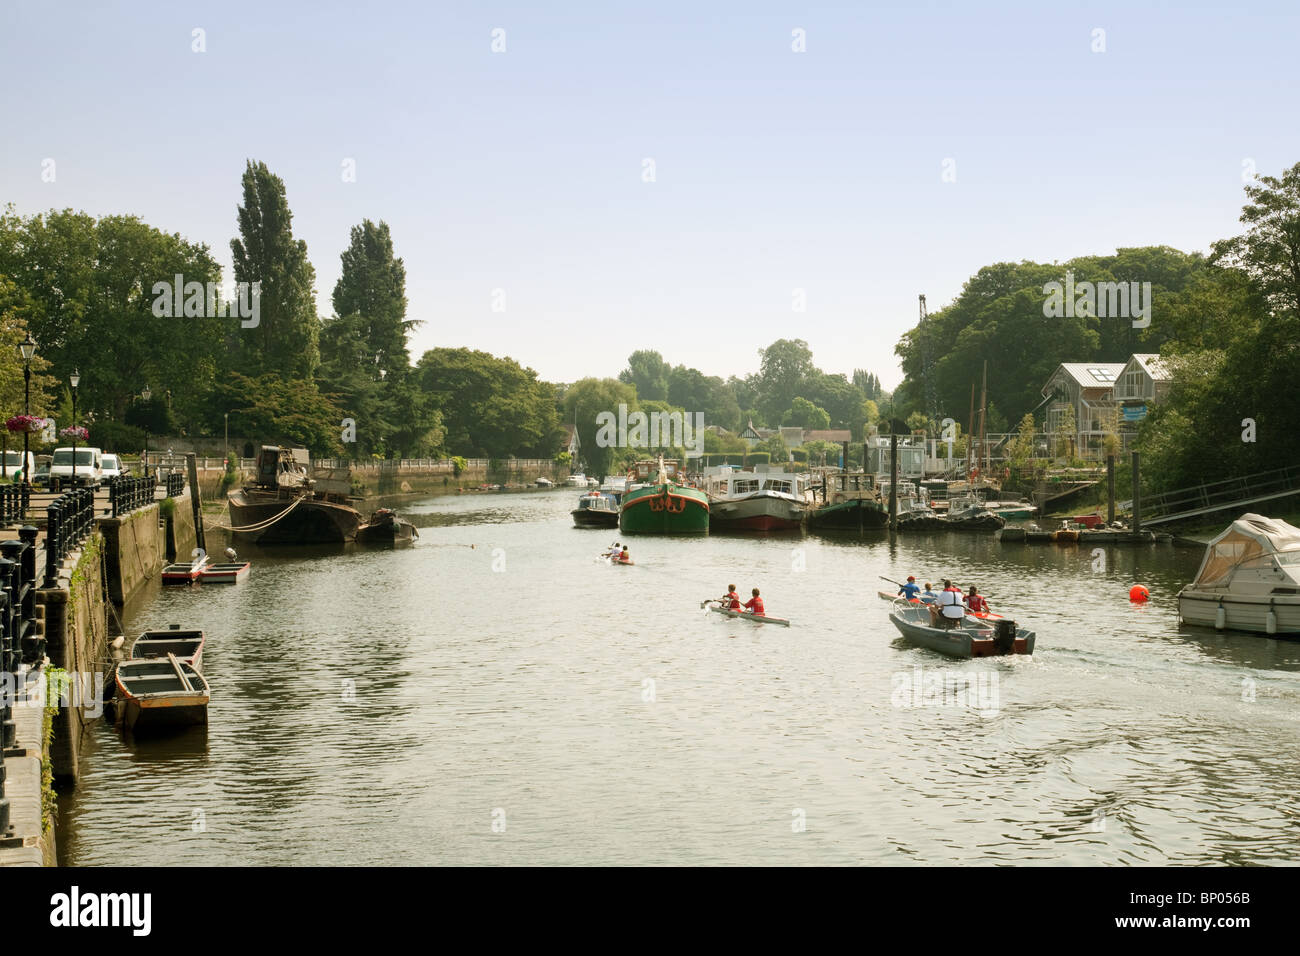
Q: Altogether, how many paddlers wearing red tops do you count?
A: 4